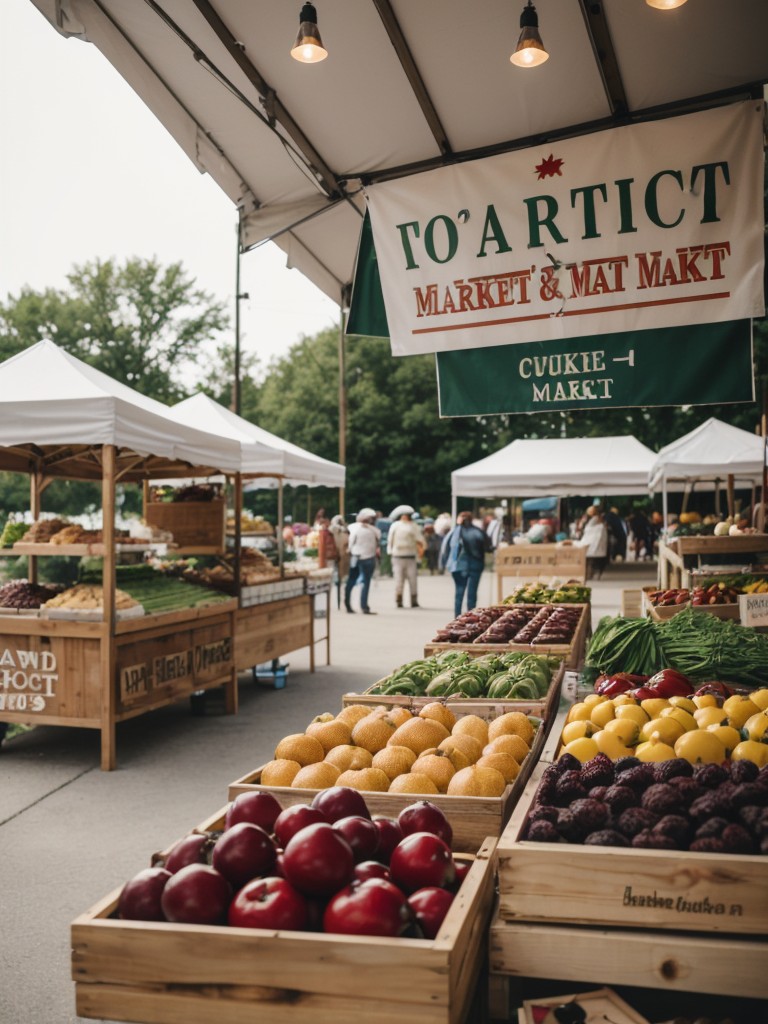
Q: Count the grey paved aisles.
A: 1